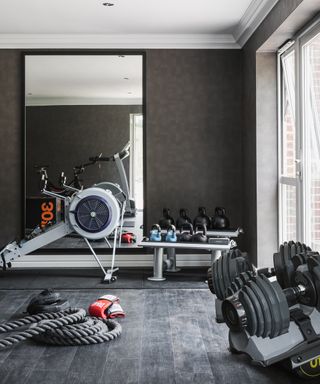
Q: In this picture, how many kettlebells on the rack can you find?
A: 8